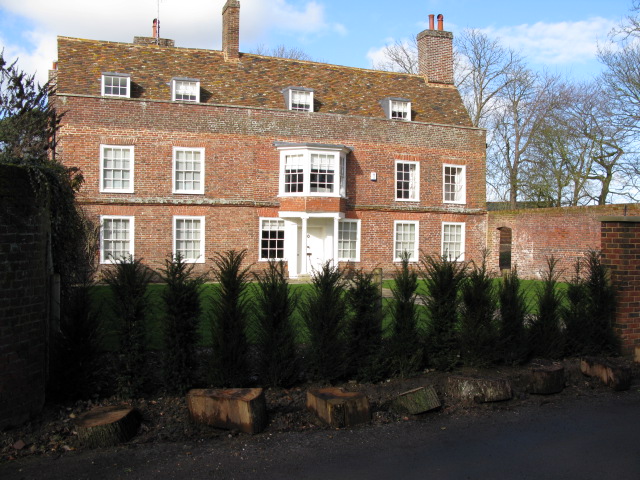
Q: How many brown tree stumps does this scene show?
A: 7